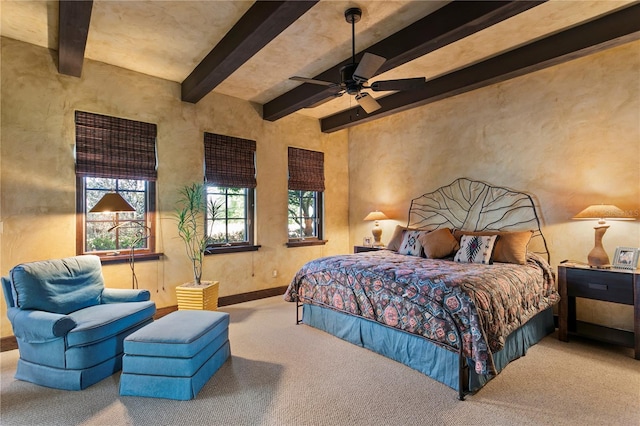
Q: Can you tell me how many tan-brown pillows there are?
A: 3